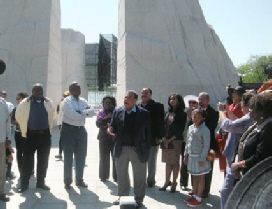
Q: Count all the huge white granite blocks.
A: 3